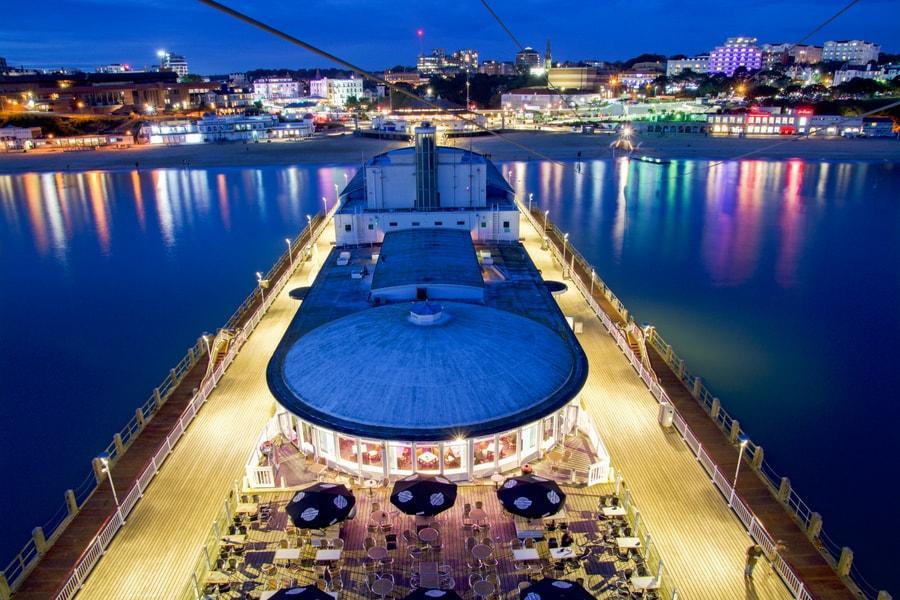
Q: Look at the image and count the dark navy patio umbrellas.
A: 6